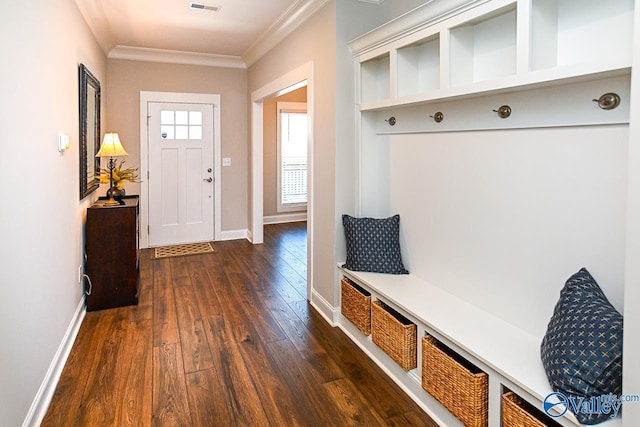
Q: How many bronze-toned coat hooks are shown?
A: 4